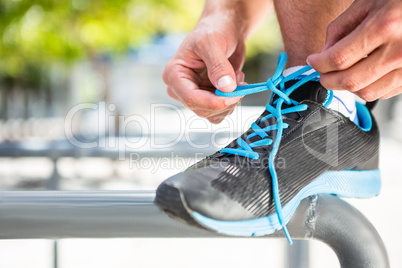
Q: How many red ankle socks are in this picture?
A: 0